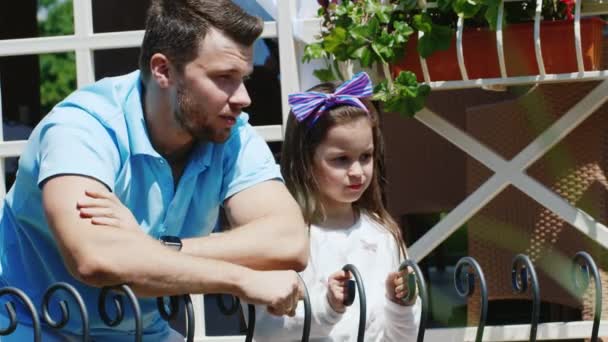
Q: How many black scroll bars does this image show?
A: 11